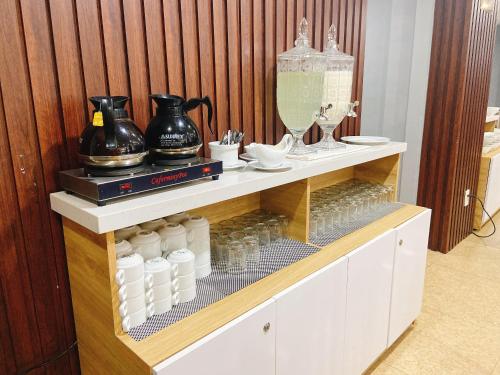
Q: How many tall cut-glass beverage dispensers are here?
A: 2